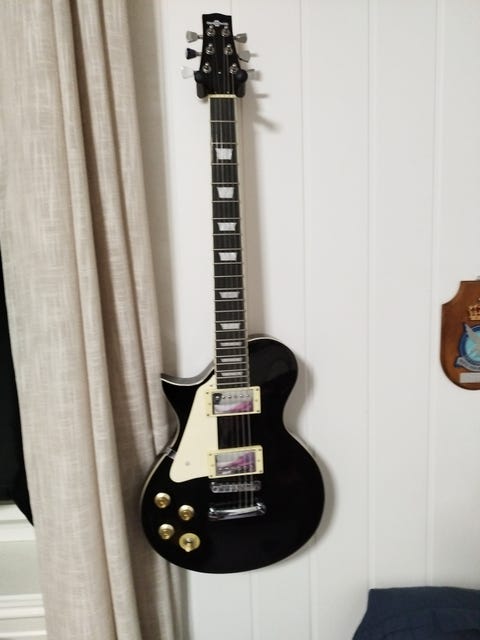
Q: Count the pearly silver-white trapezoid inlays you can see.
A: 9